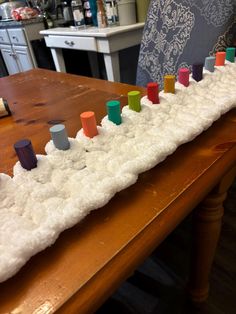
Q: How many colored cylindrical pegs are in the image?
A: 12